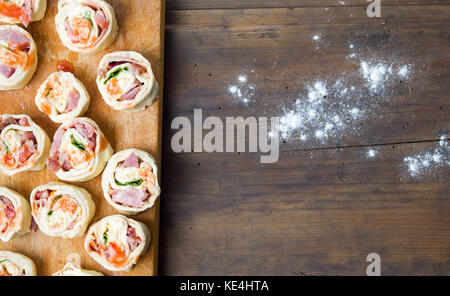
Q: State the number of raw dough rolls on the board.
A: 13